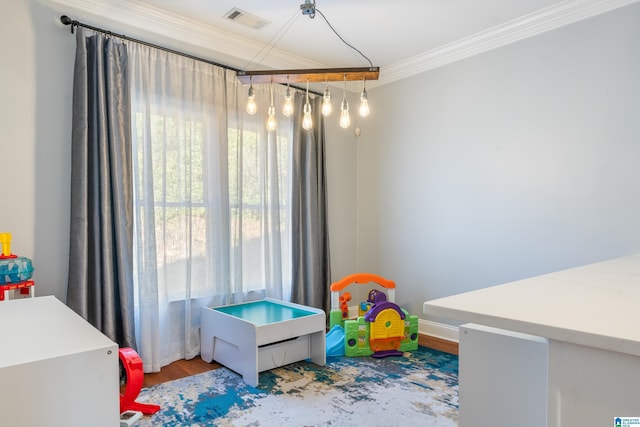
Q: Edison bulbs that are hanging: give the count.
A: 7